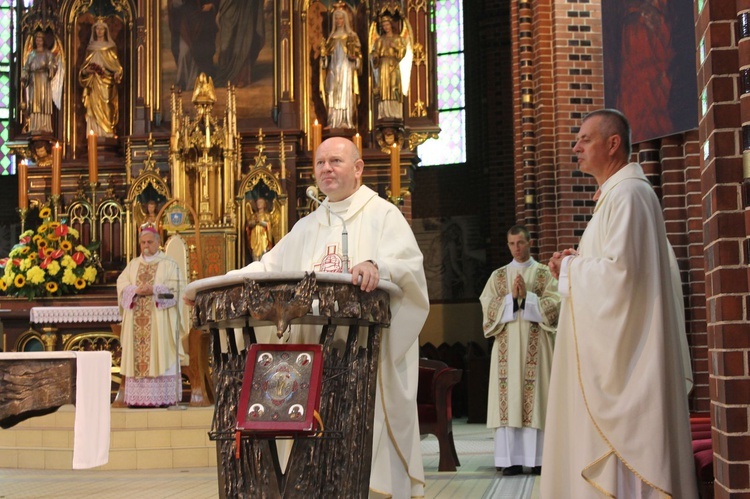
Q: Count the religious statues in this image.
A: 6